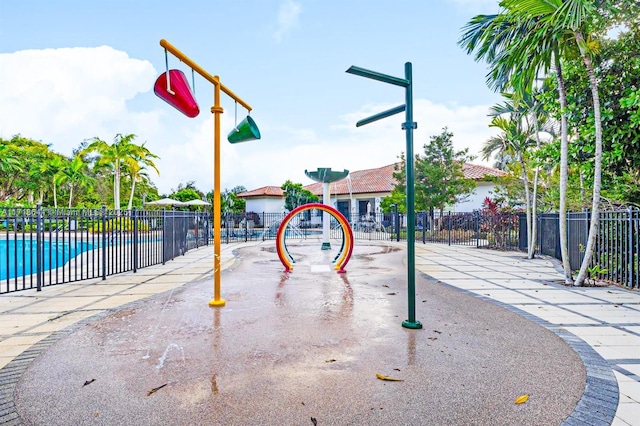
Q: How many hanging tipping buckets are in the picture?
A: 2